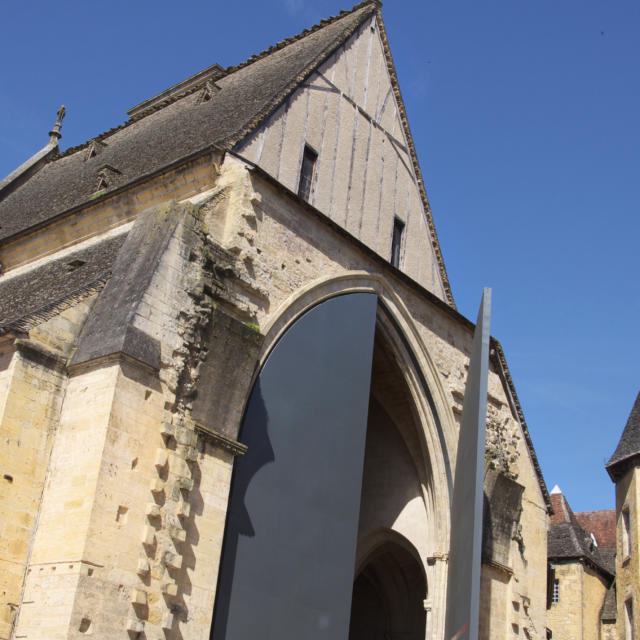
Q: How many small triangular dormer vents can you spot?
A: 3